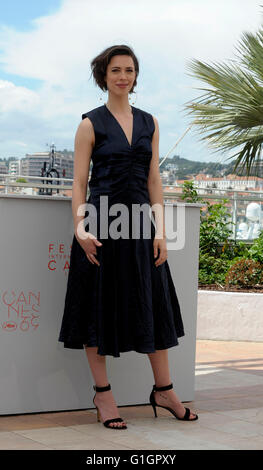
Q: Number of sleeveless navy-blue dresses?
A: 1